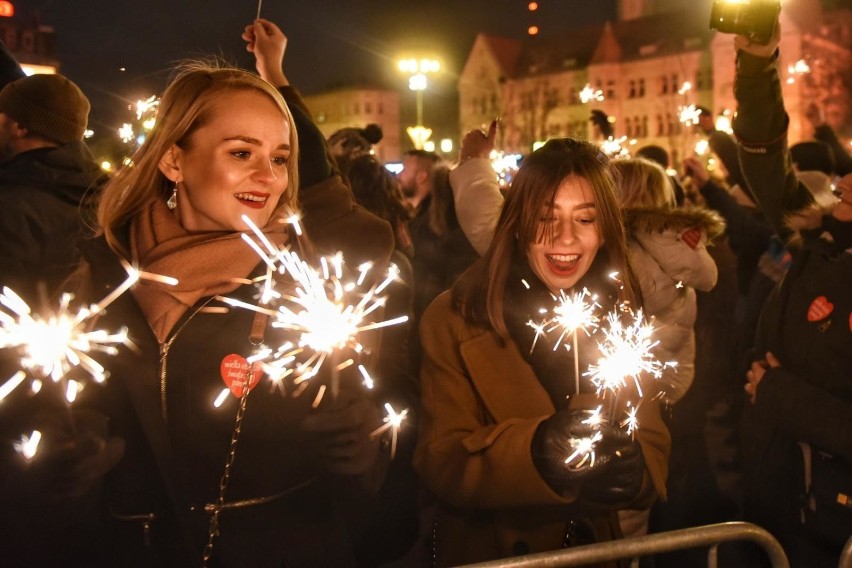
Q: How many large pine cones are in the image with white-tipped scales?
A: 0